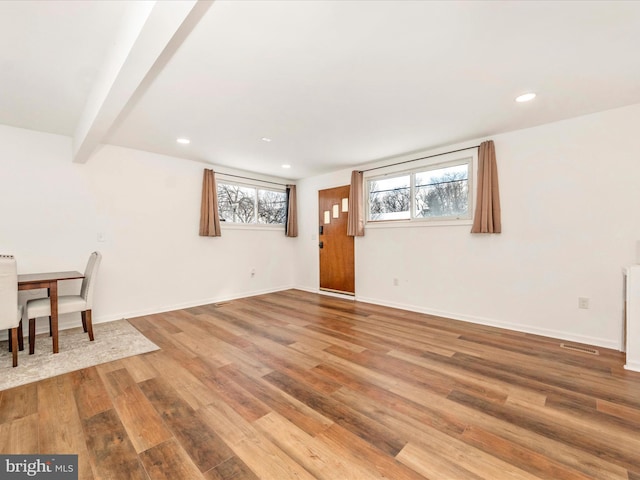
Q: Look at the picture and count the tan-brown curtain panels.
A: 4